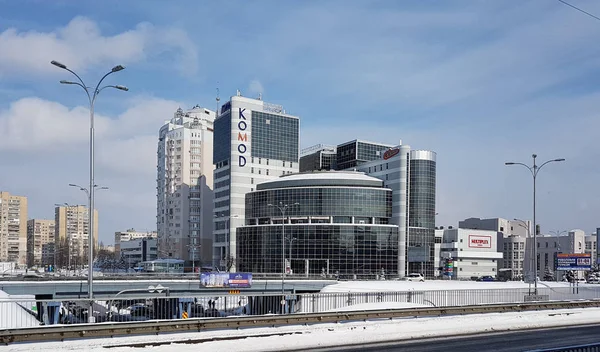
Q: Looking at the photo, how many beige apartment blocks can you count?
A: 3